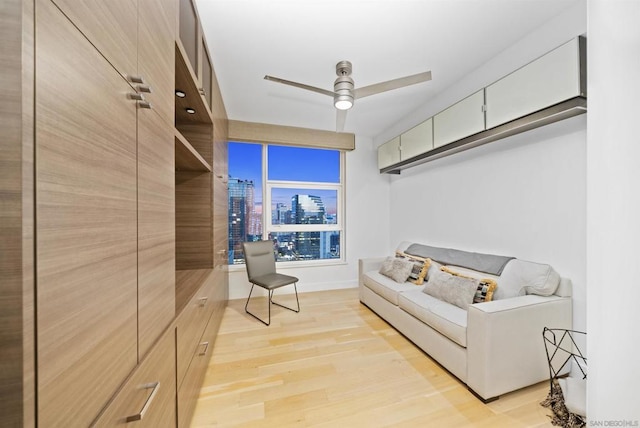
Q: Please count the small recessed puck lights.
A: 2